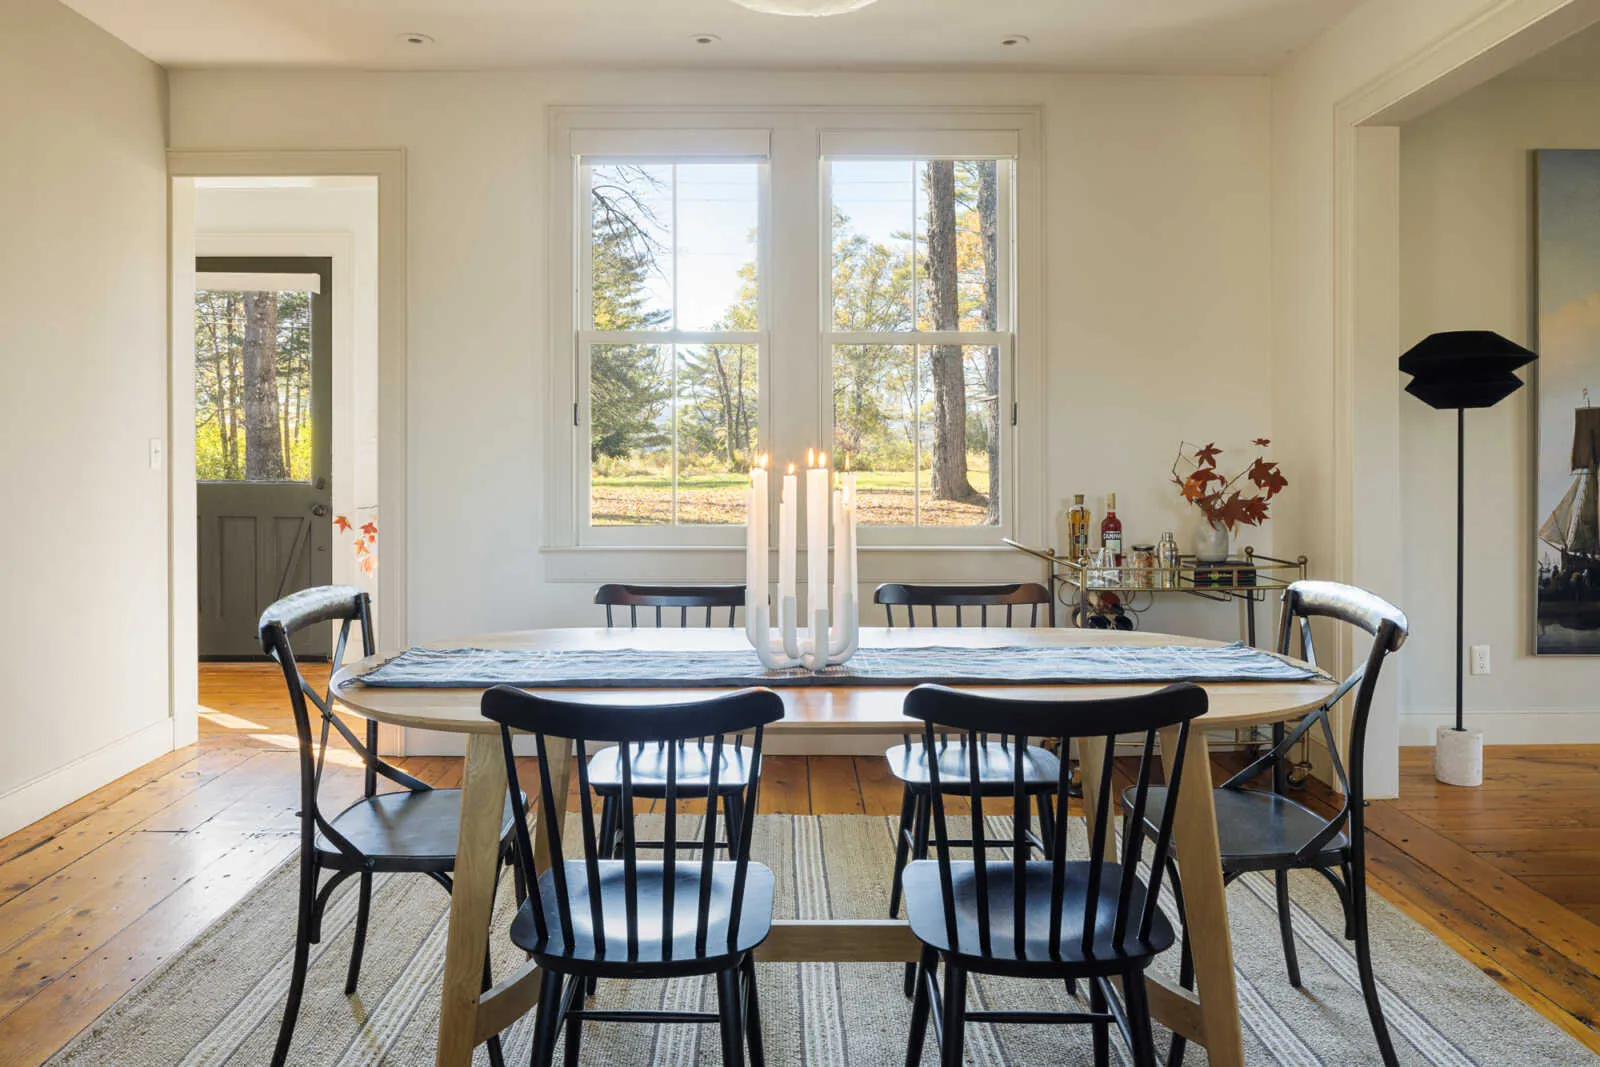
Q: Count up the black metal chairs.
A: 2